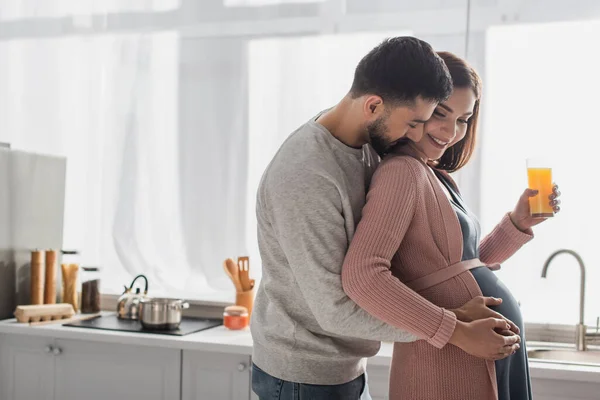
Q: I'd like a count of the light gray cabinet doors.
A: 3